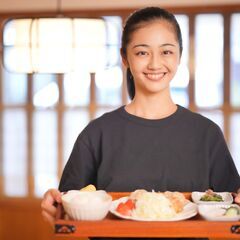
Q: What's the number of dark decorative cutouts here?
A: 2